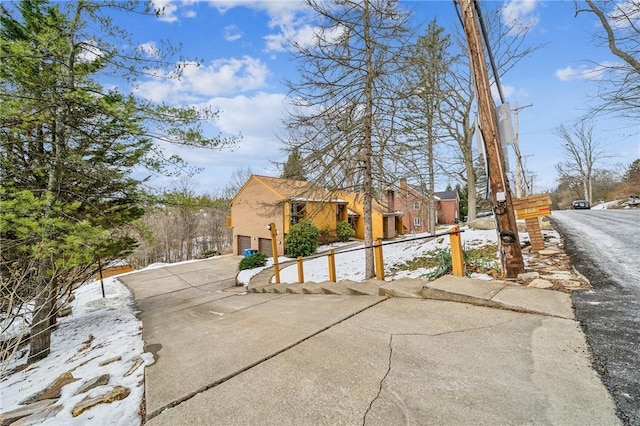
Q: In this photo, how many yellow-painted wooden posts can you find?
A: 5